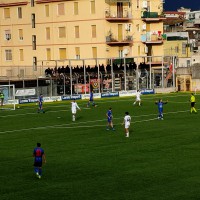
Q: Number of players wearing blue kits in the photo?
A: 5